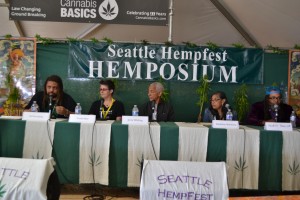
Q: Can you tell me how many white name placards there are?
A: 5